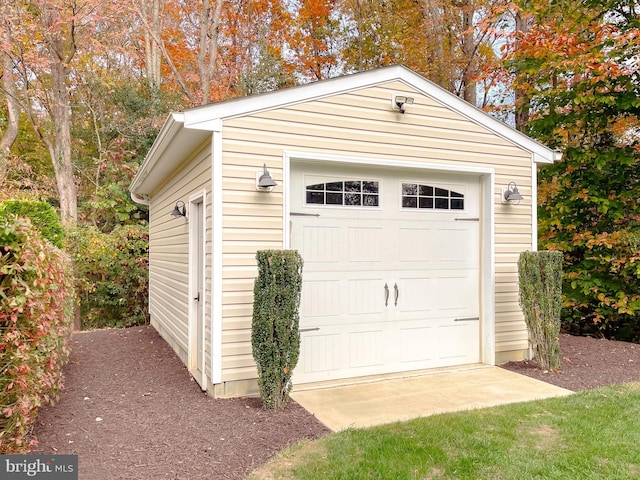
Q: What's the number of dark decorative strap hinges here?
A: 4